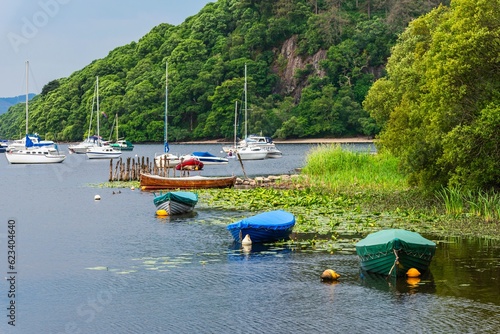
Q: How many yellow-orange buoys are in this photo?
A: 3